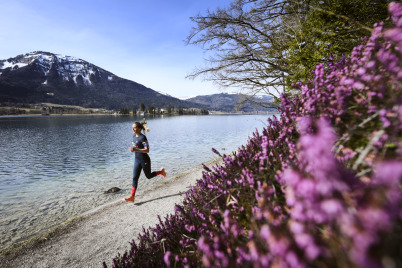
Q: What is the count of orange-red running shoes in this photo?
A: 2